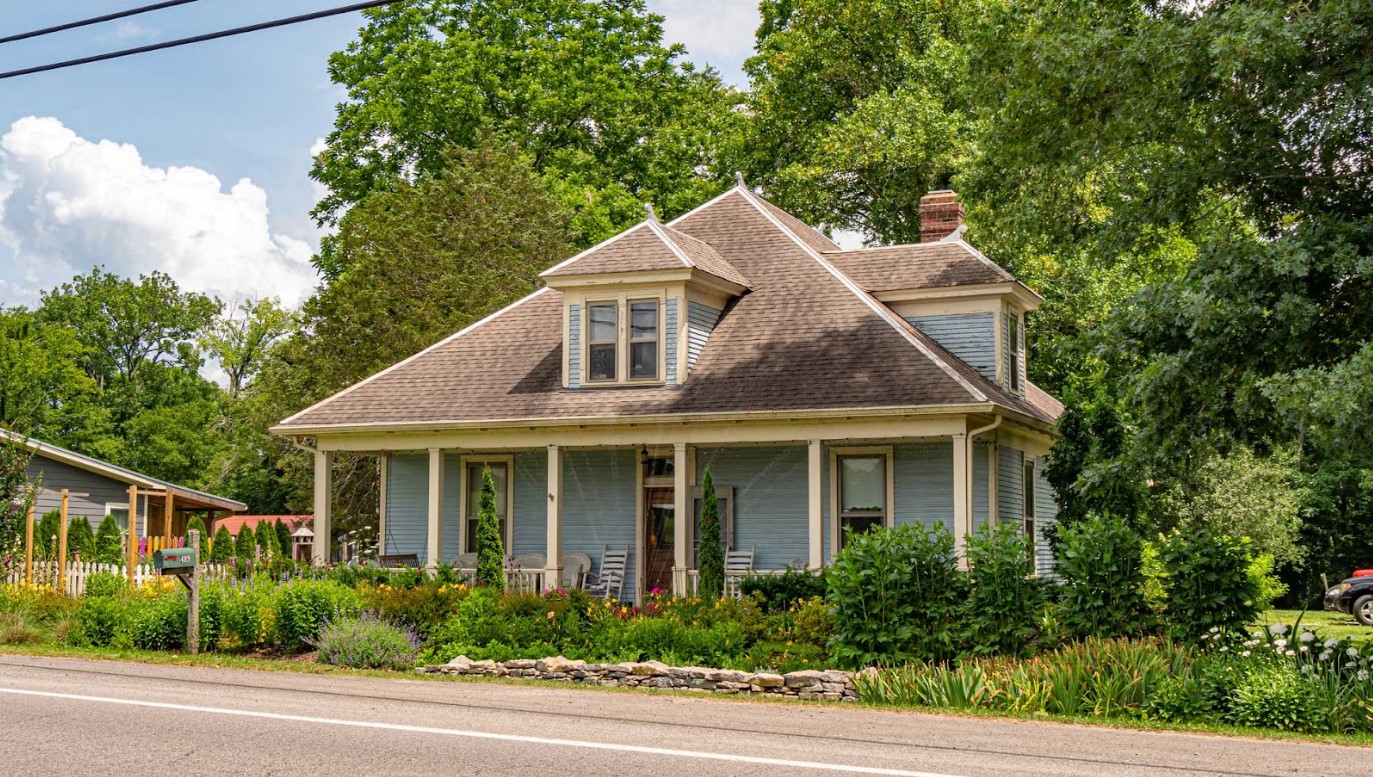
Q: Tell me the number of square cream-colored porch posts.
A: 6